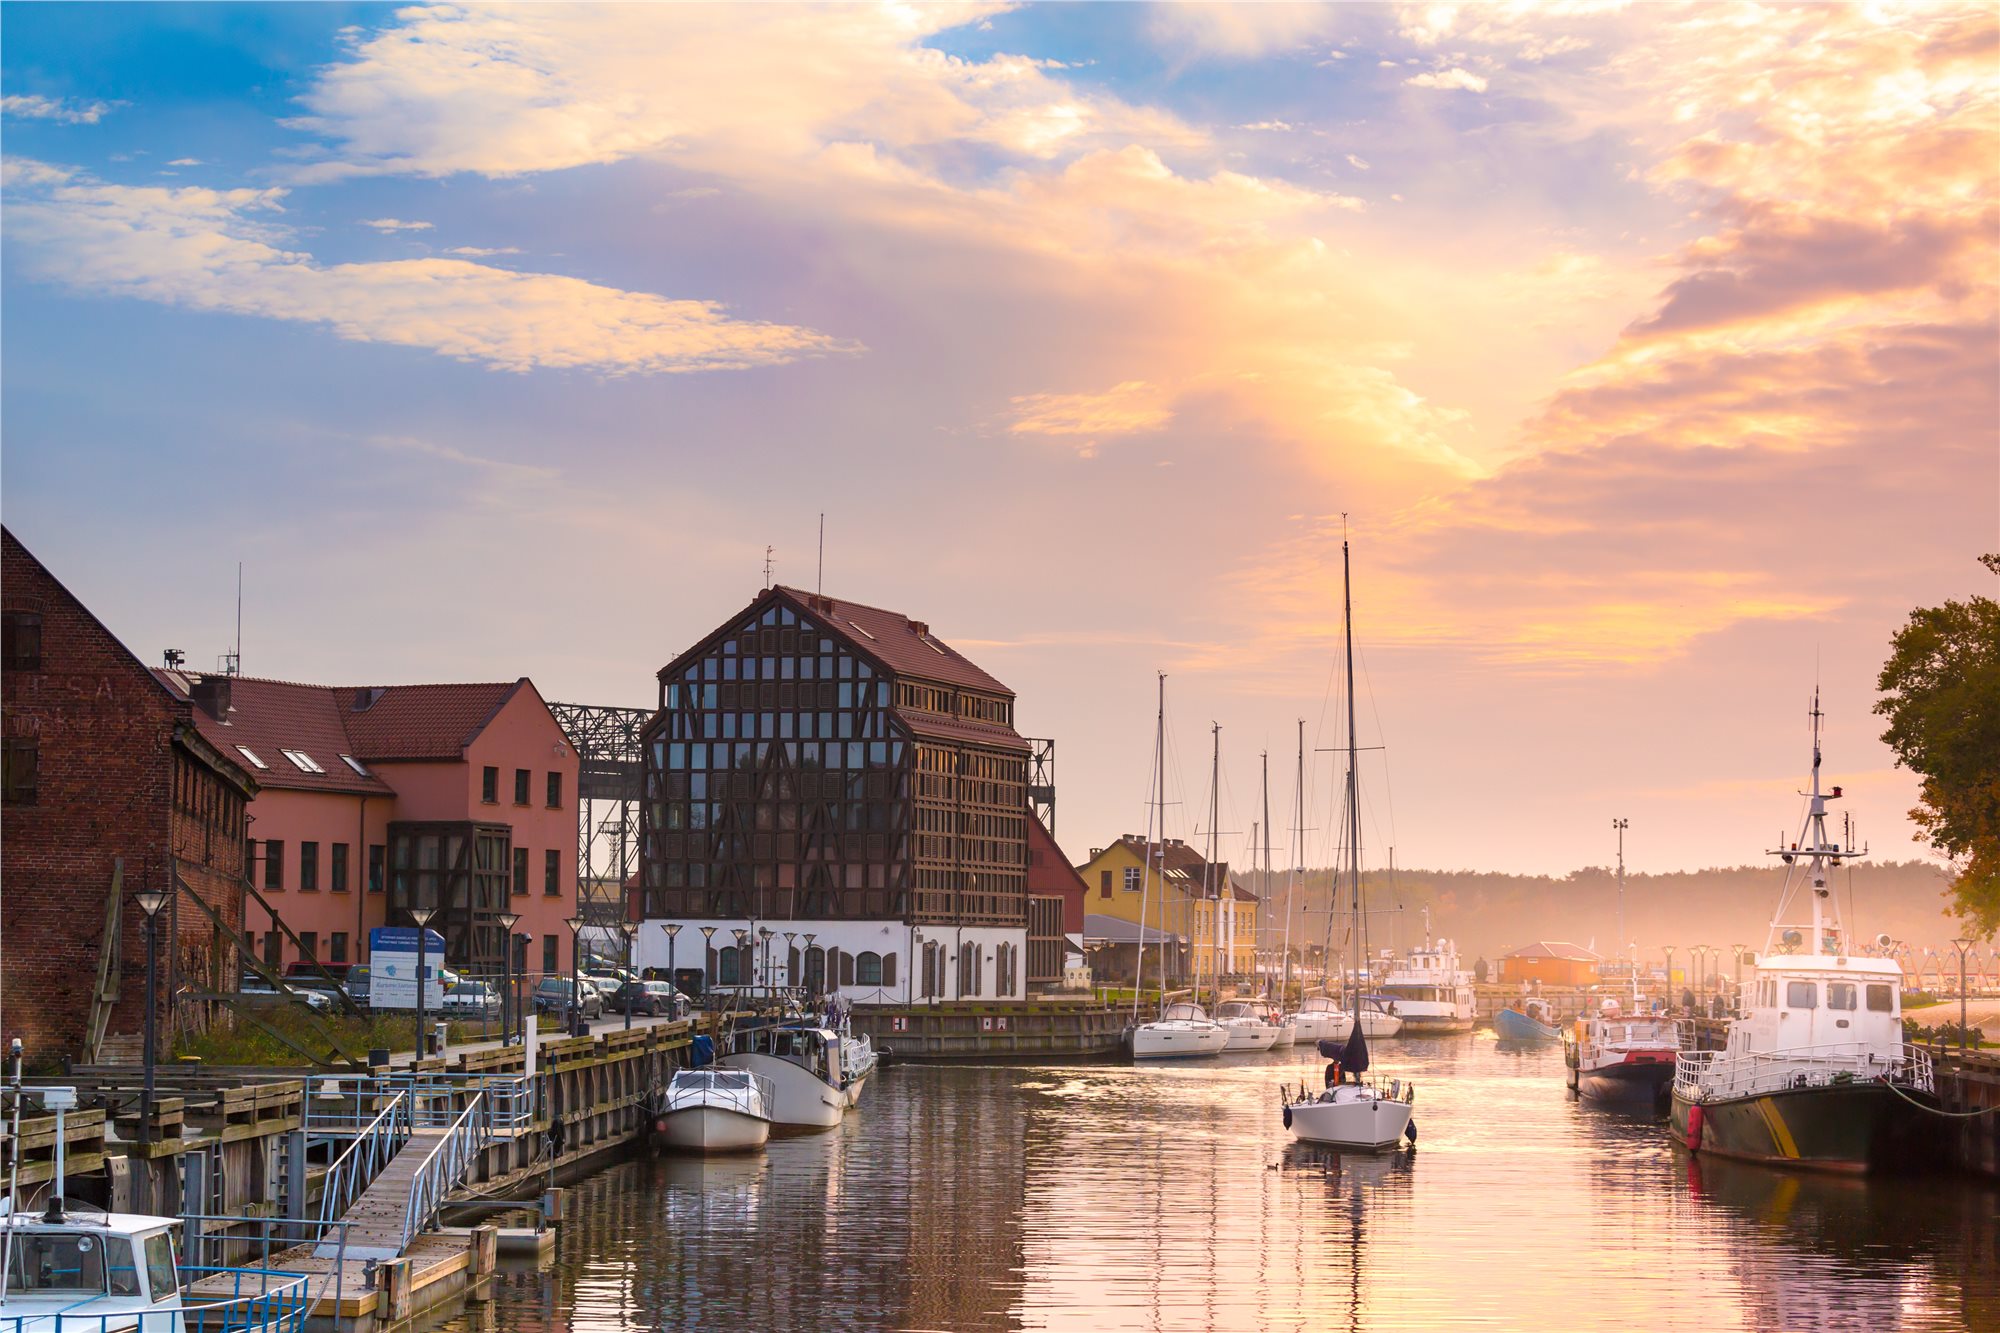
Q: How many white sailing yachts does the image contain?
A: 6